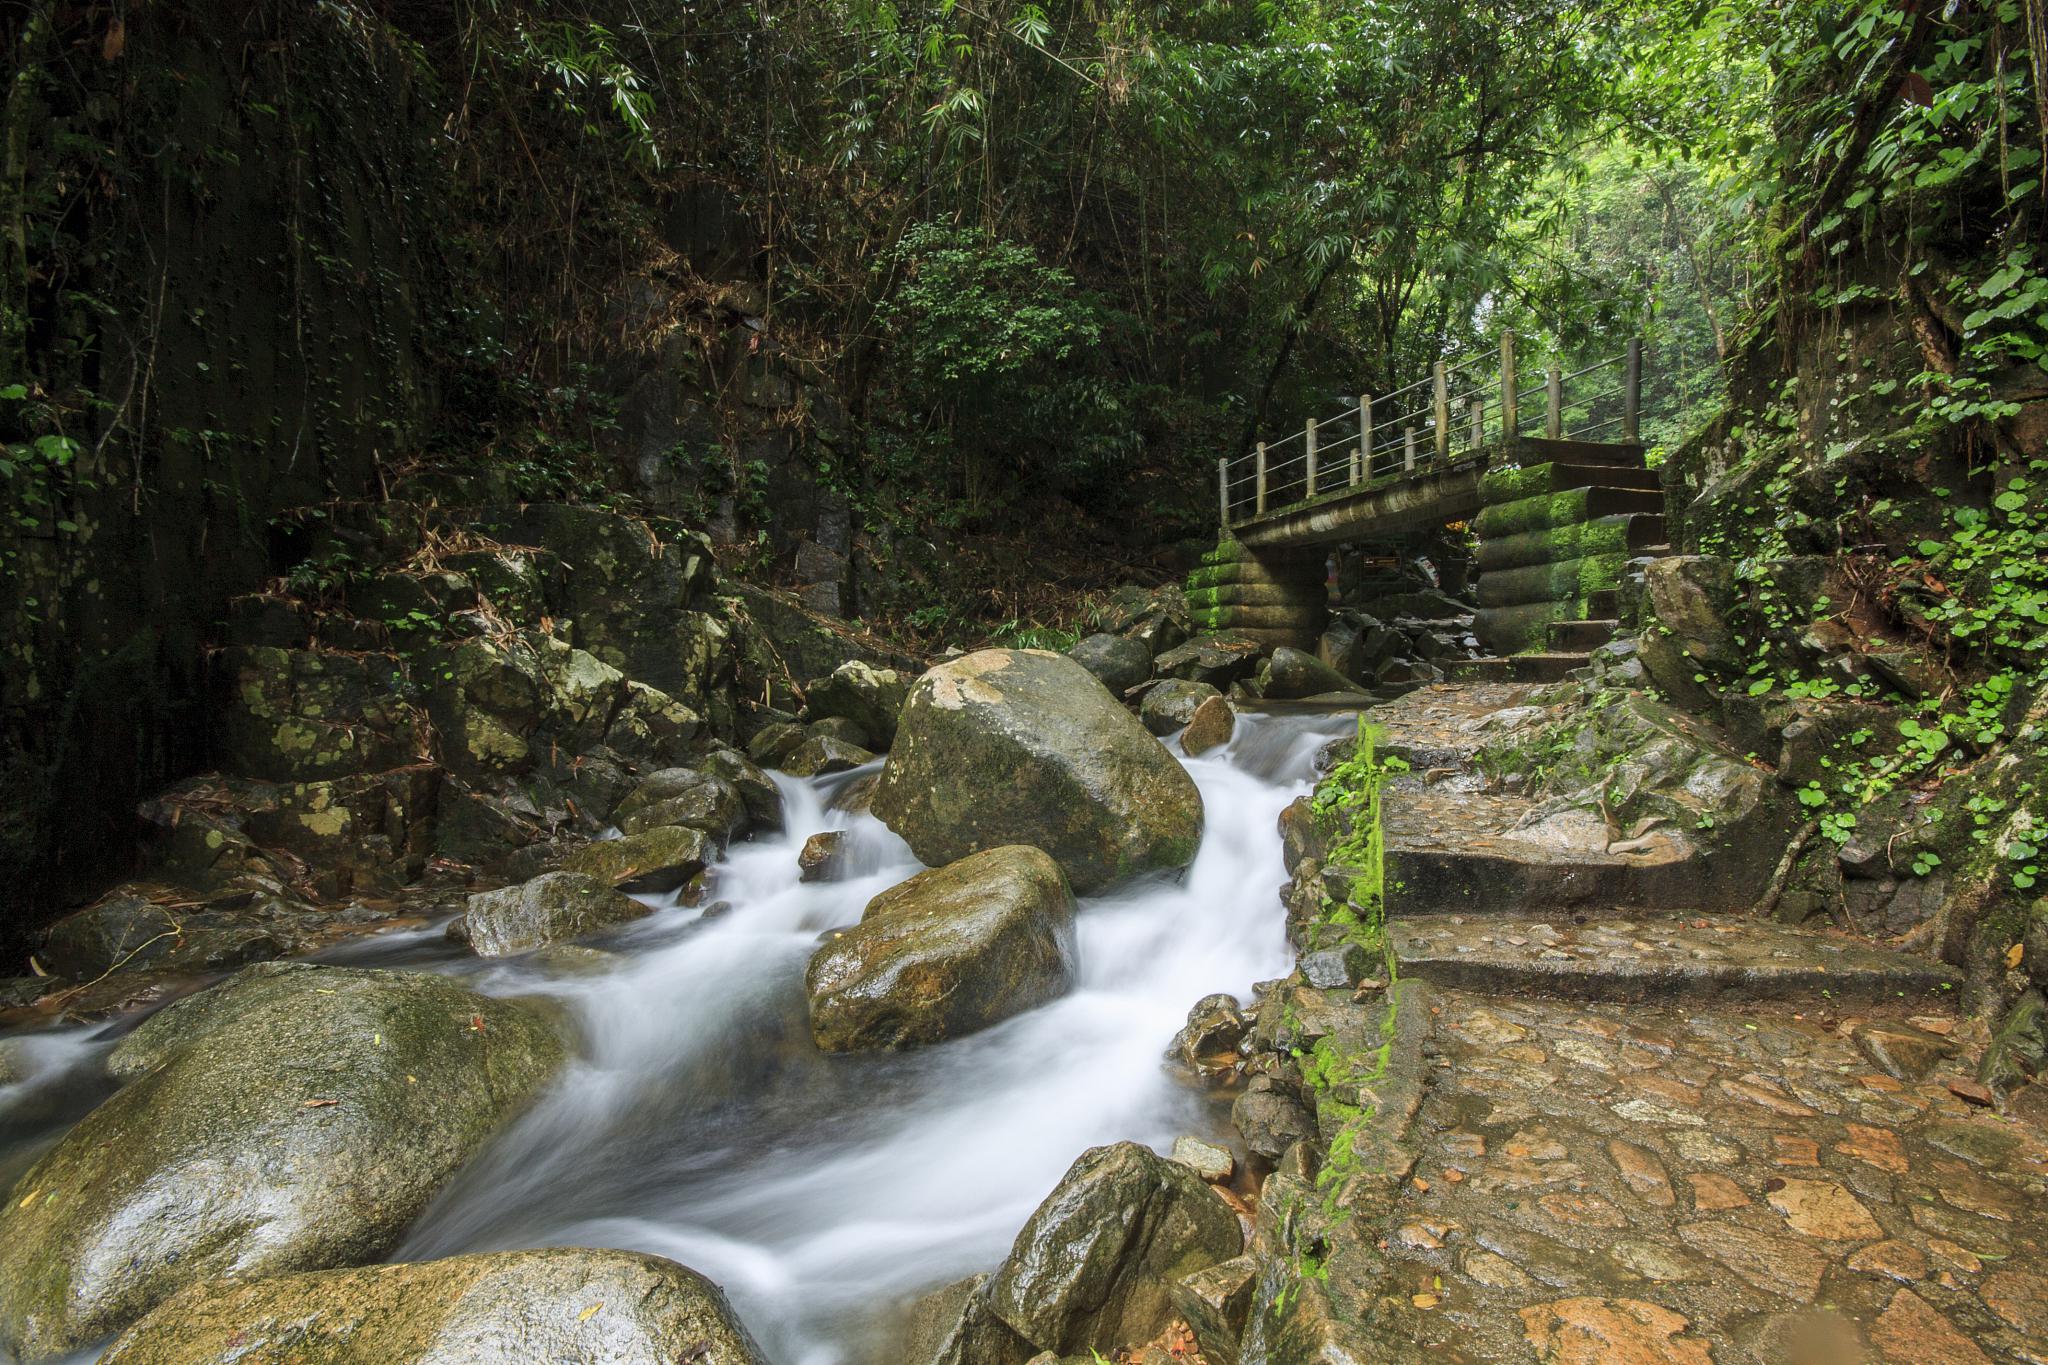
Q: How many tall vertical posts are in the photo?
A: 11